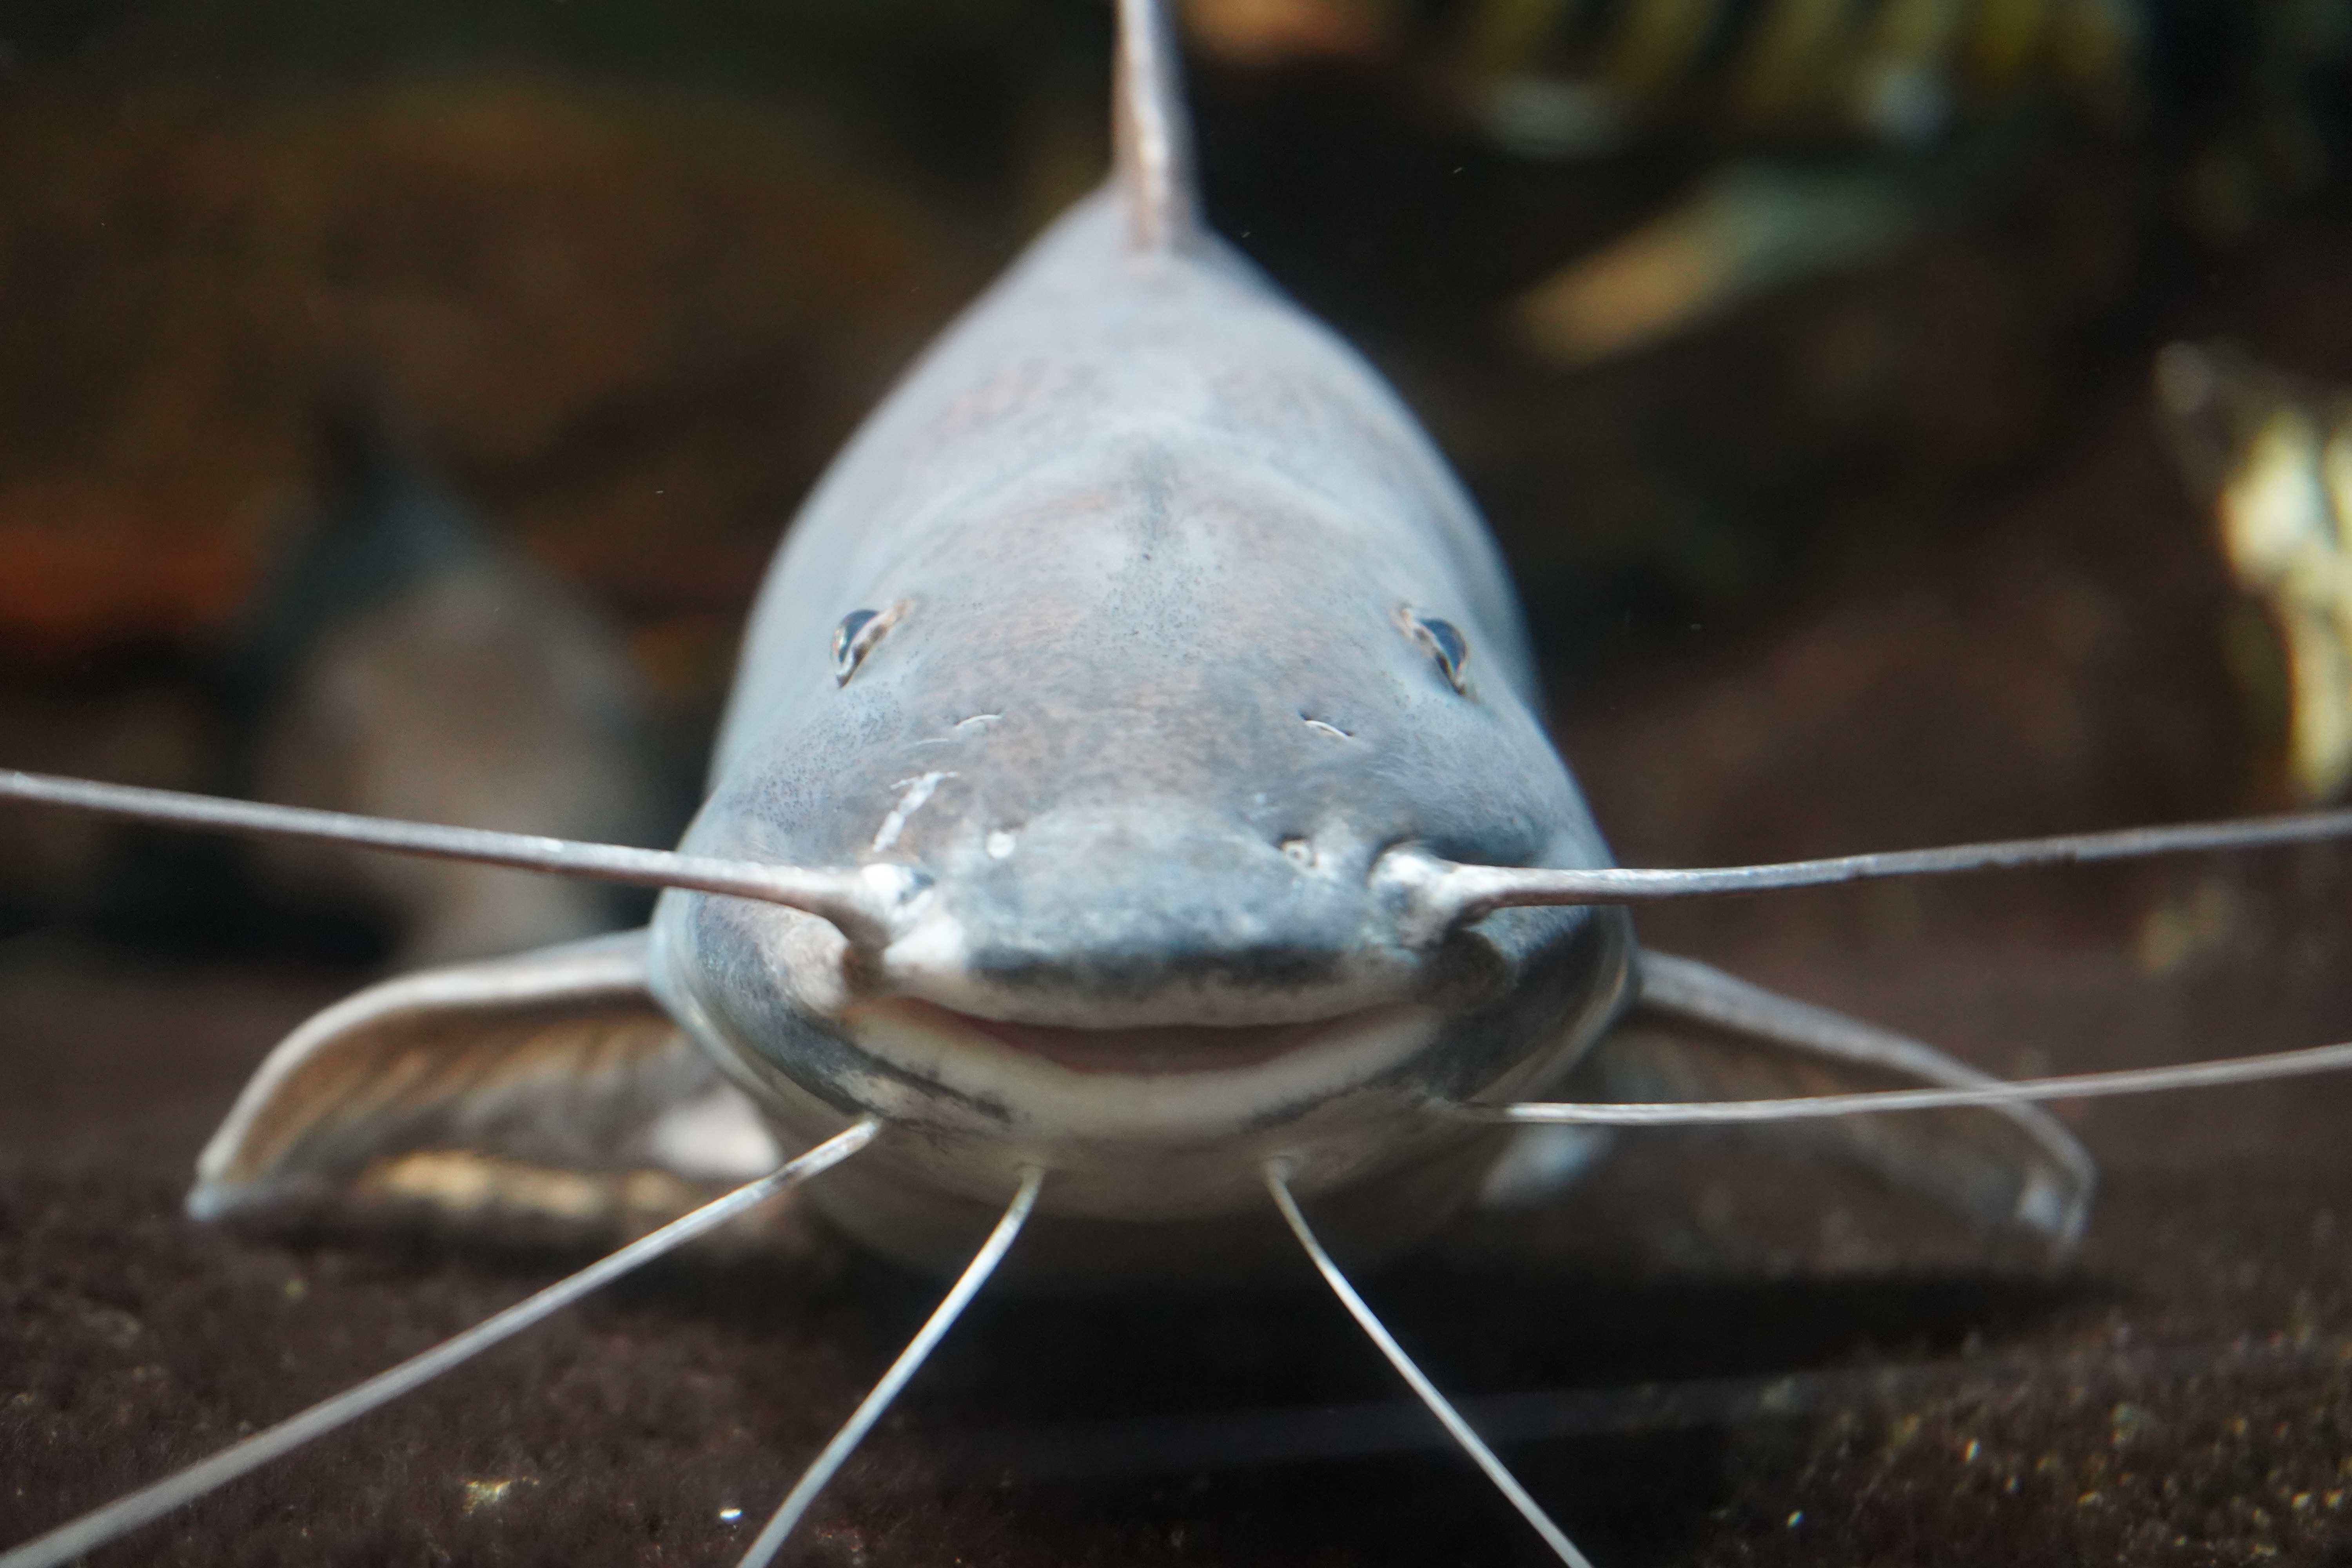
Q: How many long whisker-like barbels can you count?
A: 6